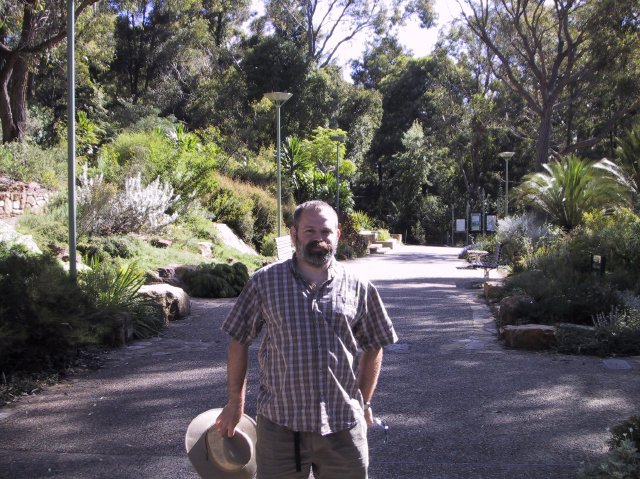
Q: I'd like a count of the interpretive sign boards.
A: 3